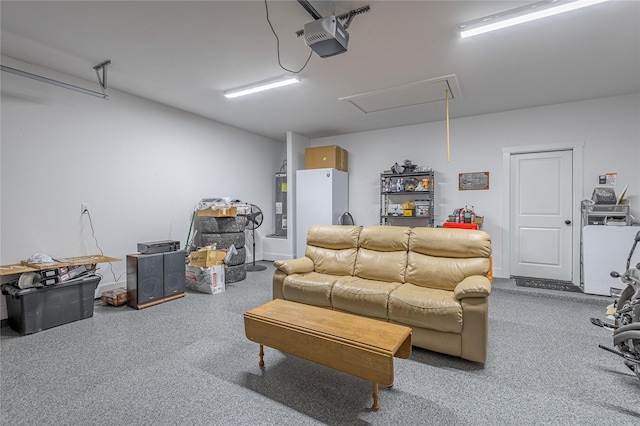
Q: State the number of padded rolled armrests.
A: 2